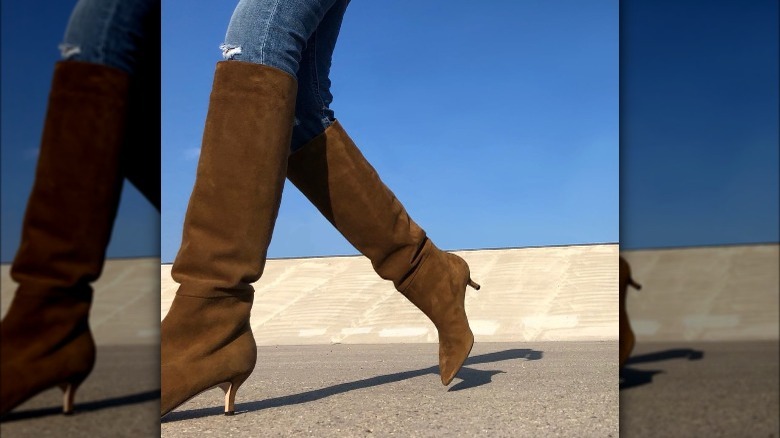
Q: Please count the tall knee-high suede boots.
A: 2